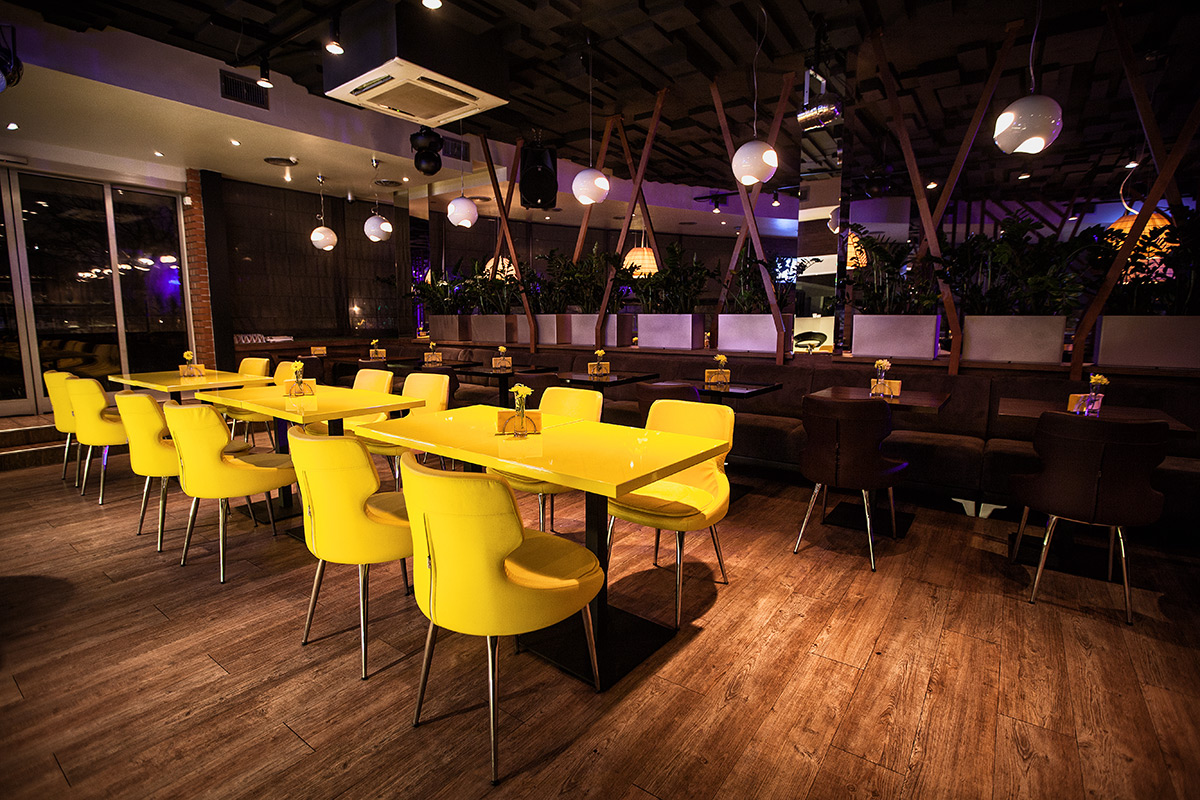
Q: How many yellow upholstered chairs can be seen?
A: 12